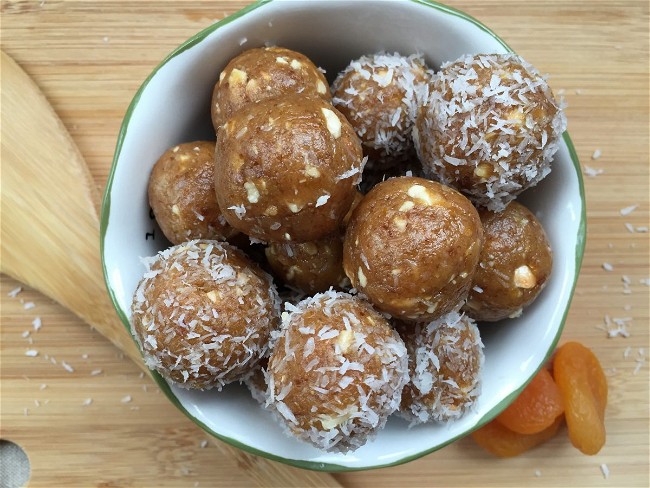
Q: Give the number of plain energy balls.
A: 6